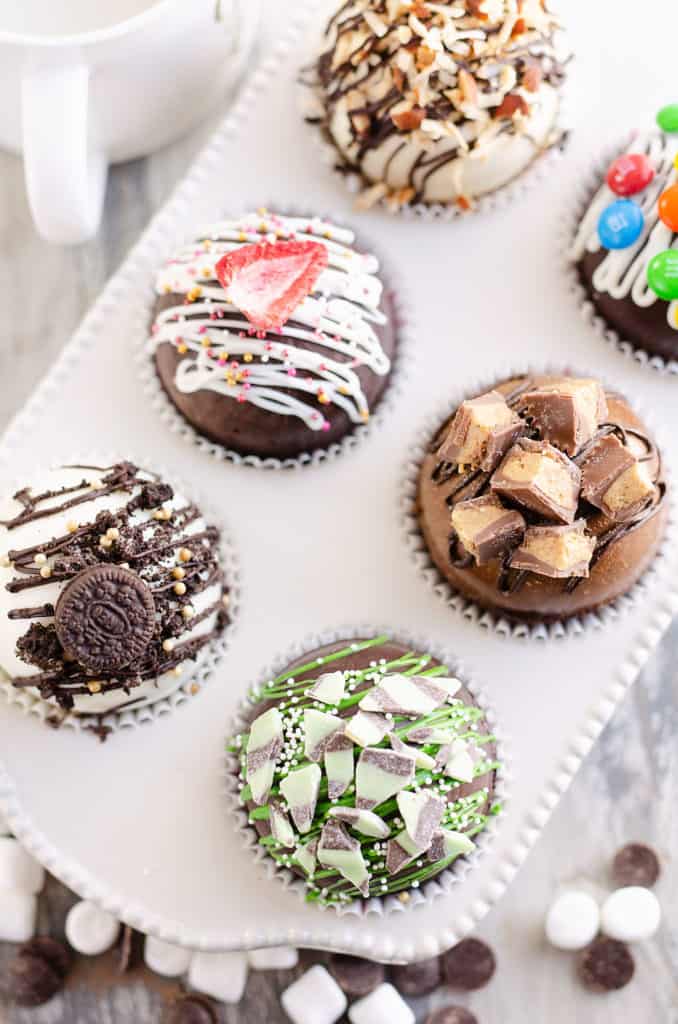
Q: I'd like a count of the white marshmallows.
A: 10